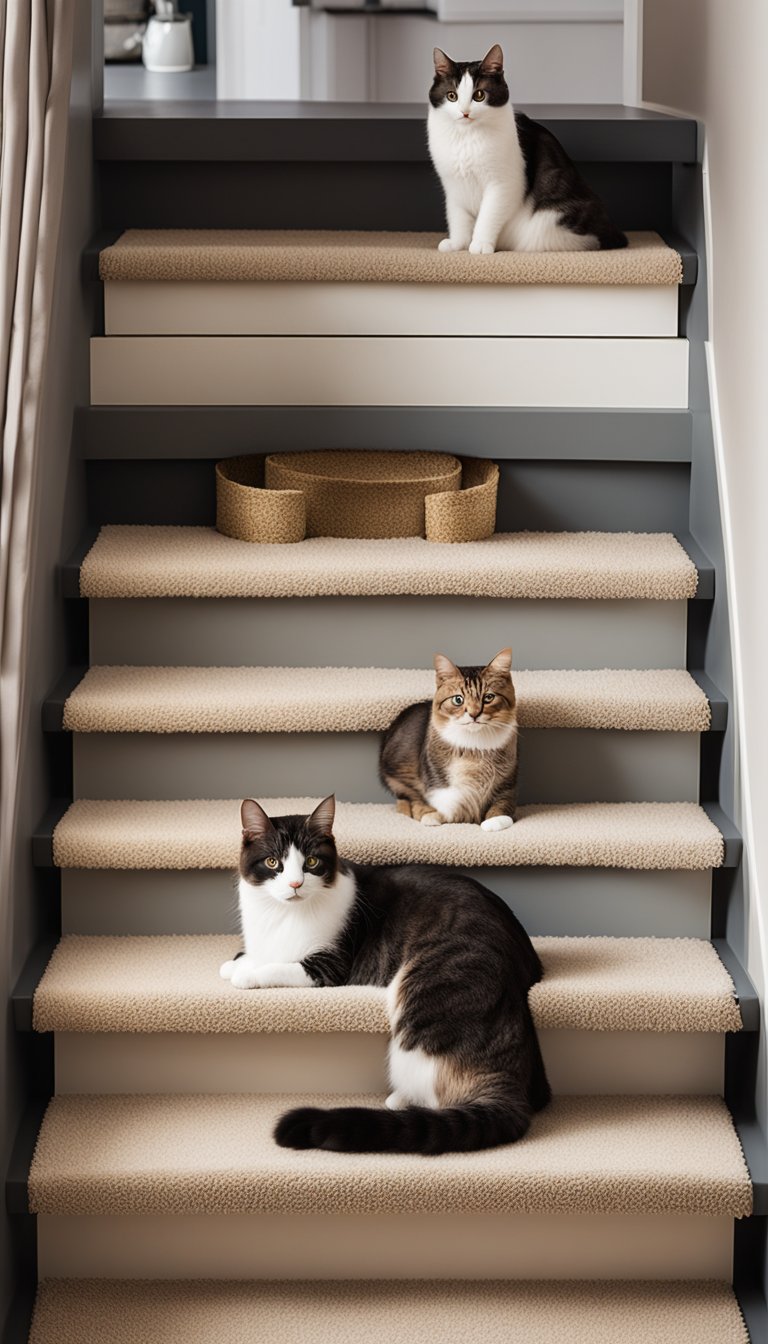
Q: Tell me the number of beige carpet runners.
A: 7